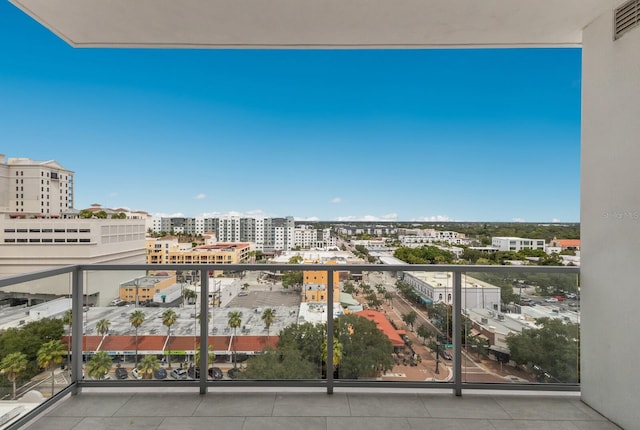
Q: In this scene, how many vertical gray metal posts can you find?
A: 4